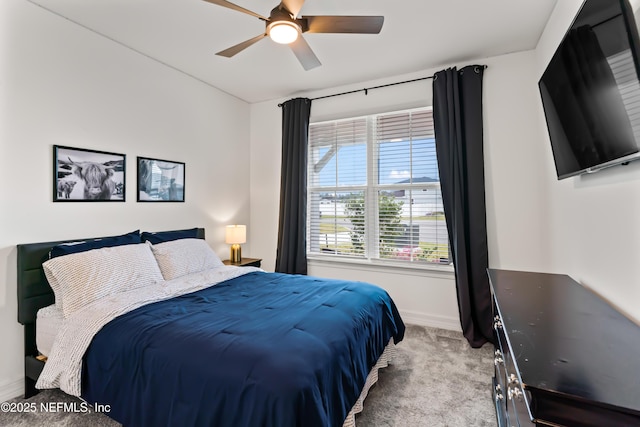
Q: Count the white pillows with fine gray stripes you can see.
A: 2